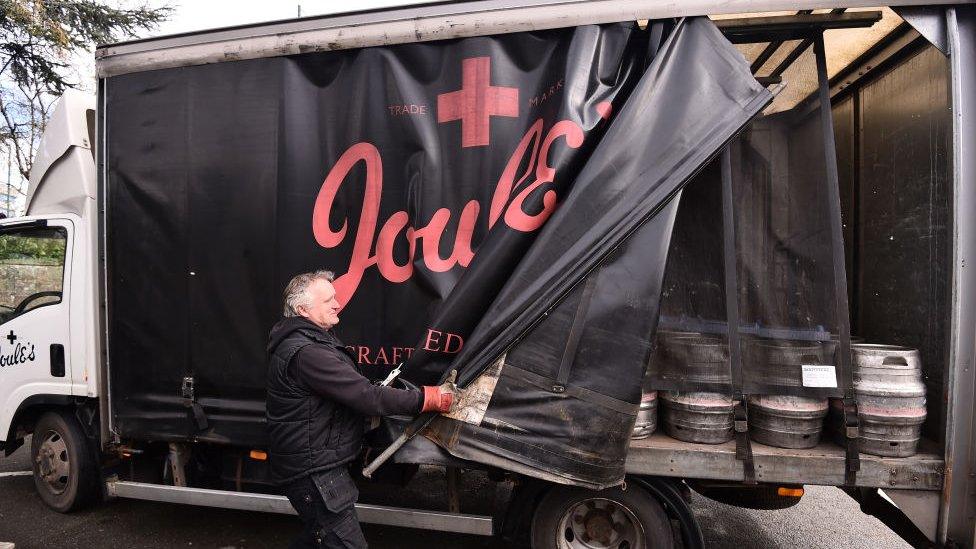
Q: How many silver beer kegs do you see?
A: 4